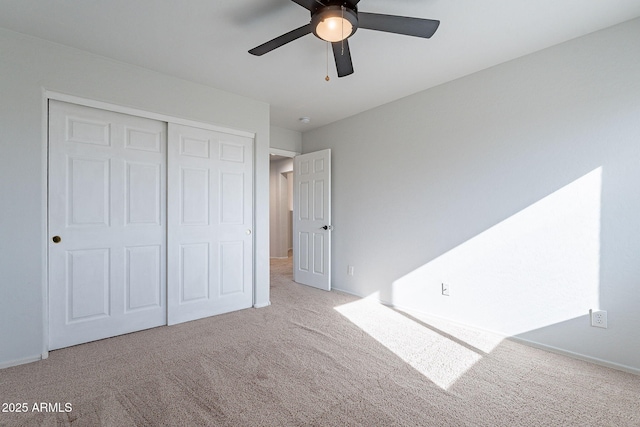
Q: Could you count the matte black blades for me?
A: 5